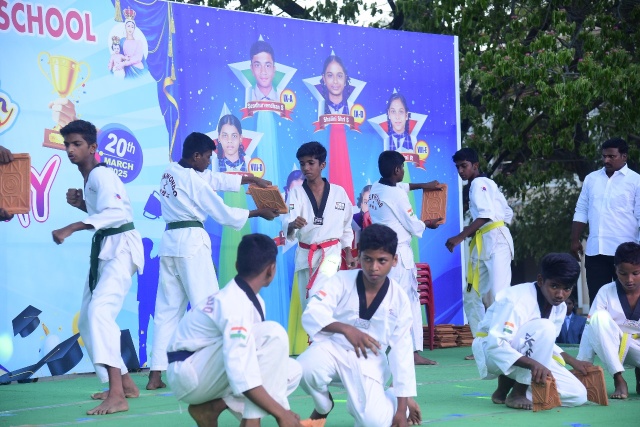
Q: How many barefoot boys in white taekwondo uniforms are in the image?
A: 9